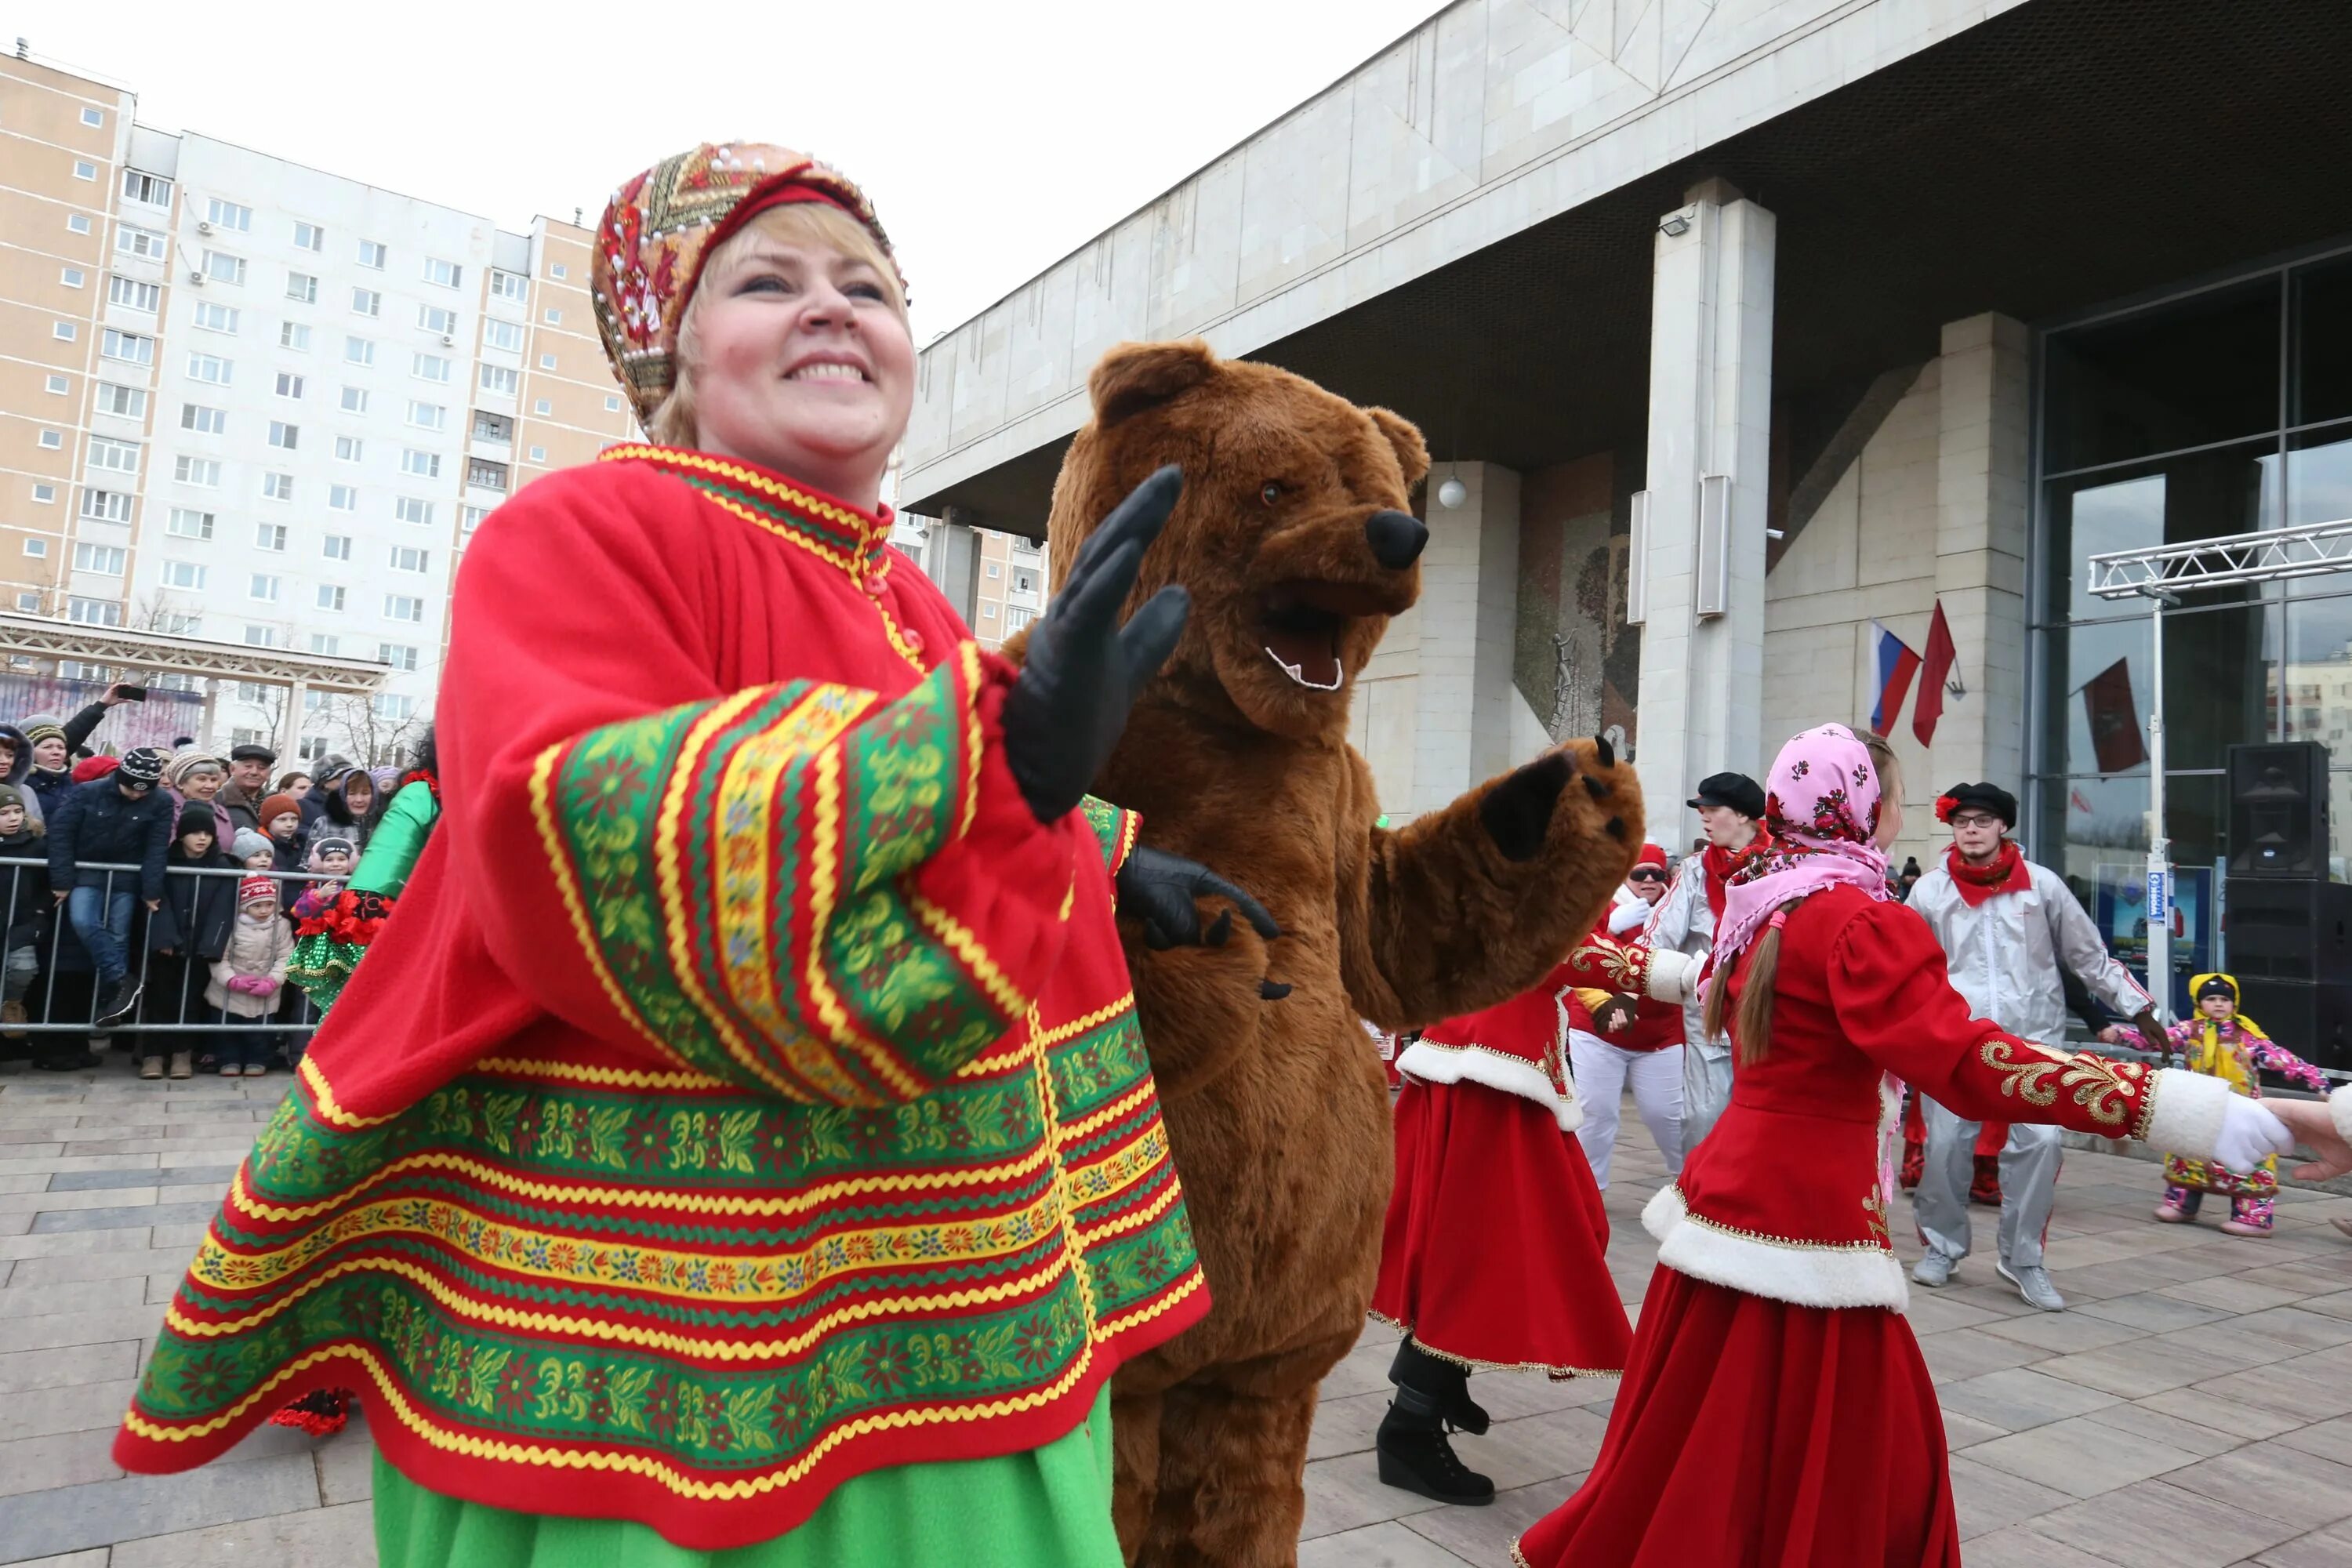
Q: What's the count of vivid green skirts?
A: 1